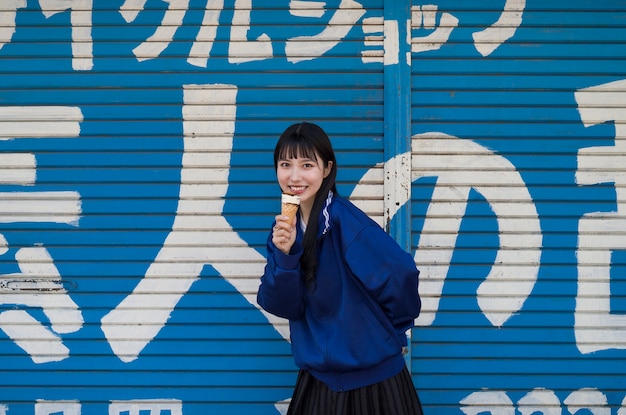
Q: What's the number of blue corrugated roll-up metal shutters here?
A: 2